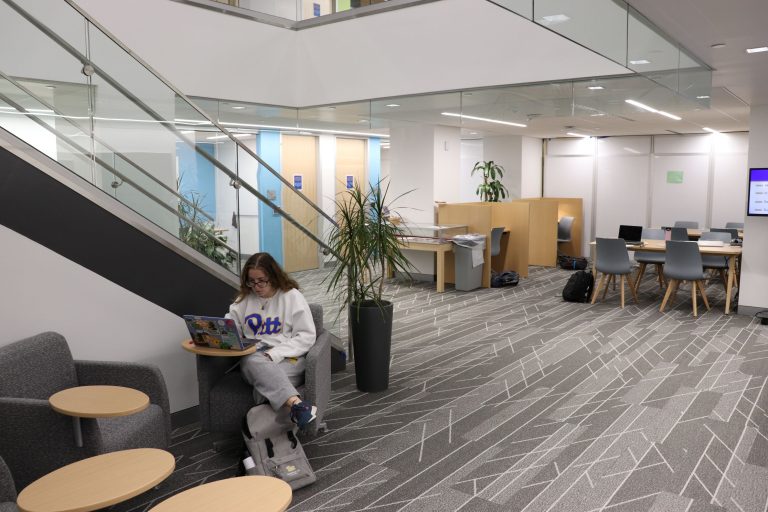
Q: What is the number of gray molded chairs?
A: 10